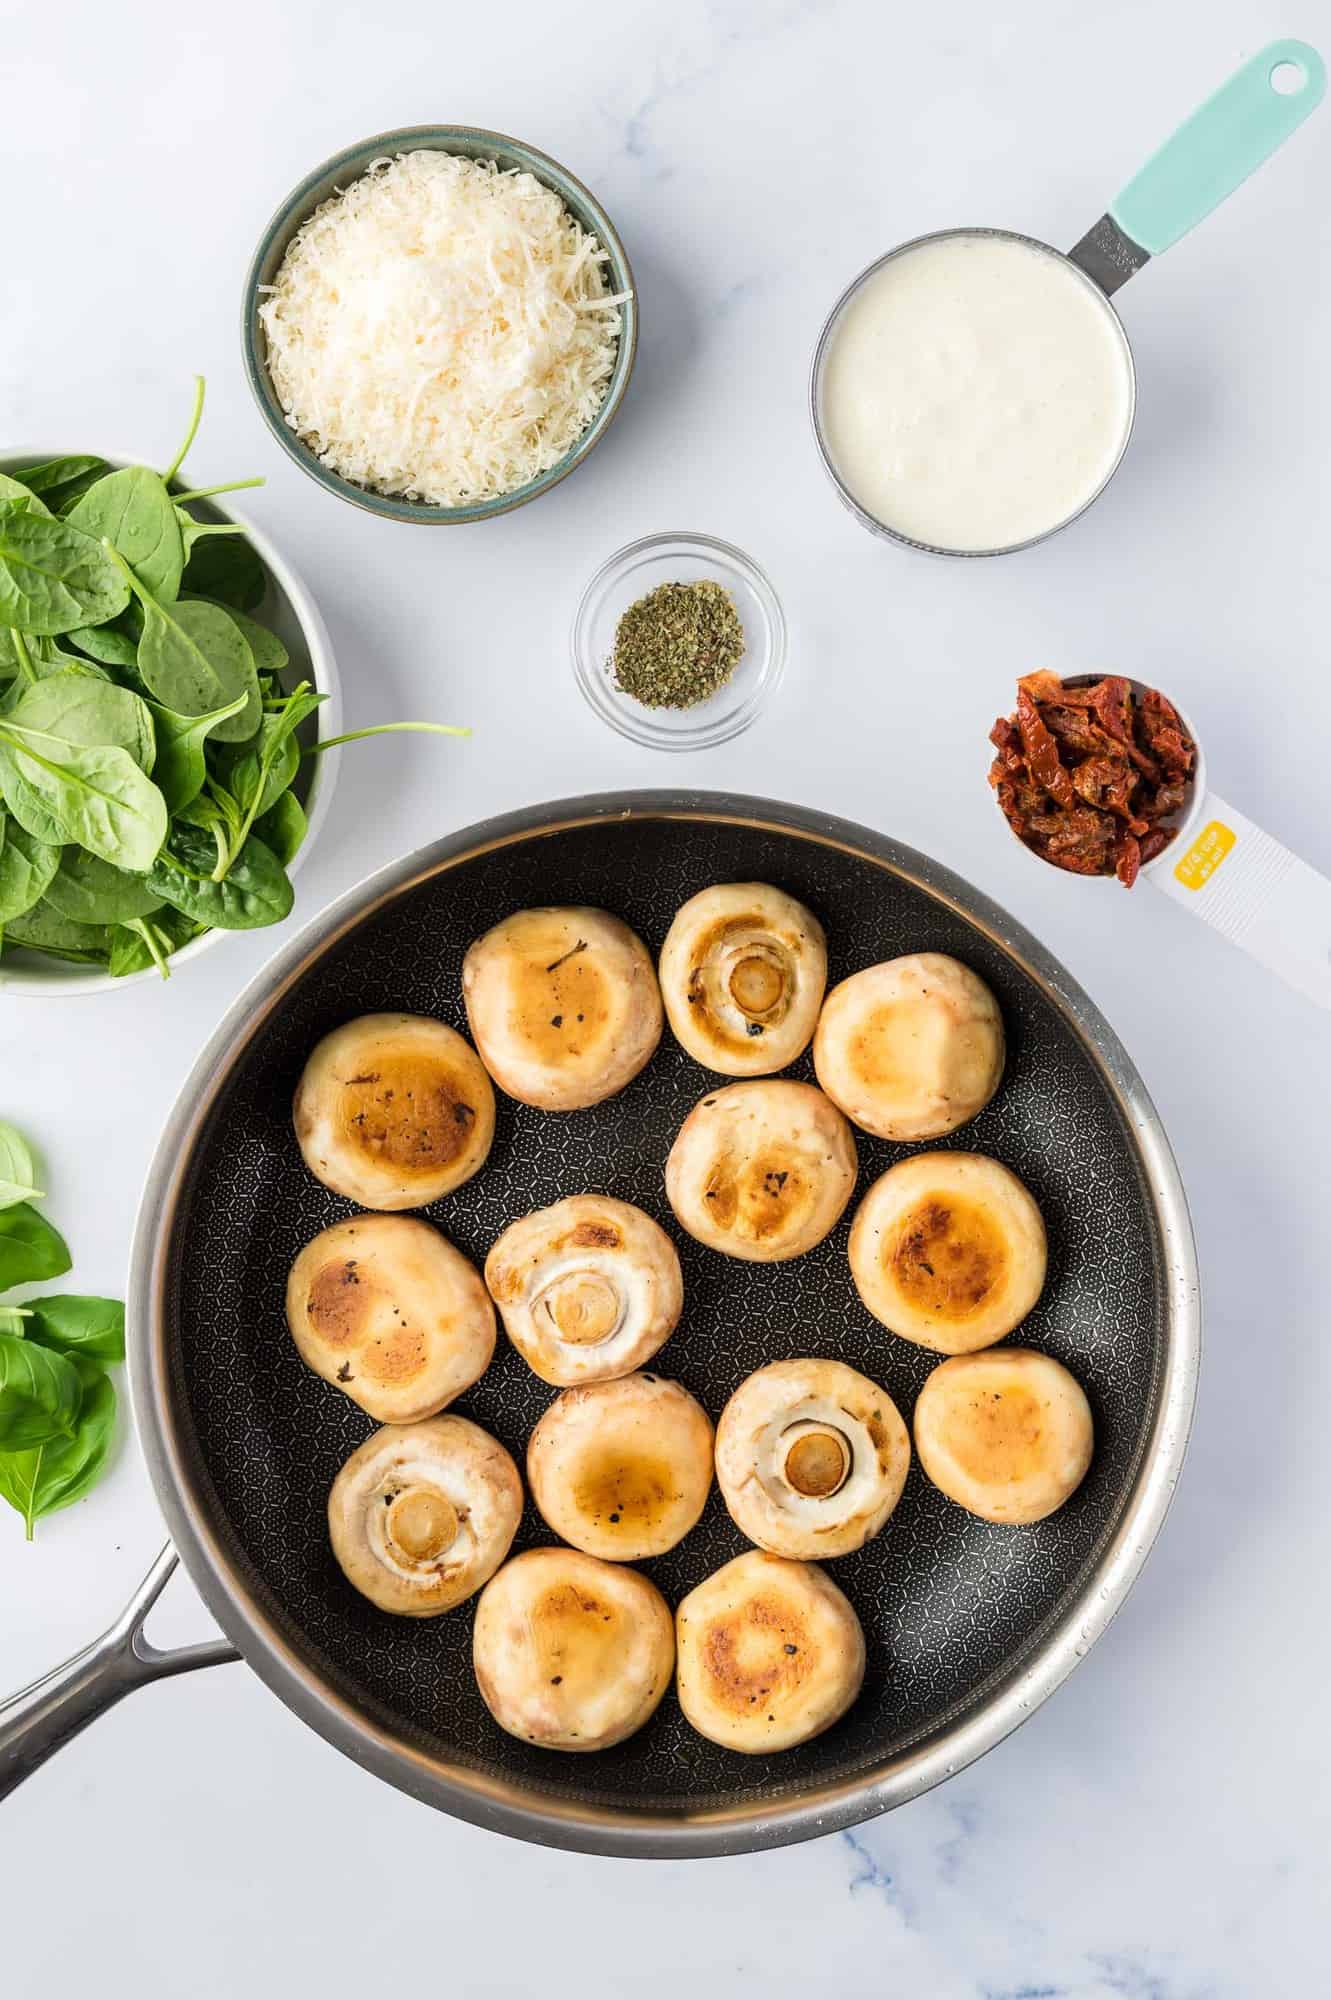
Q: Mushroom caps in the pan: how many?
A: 14